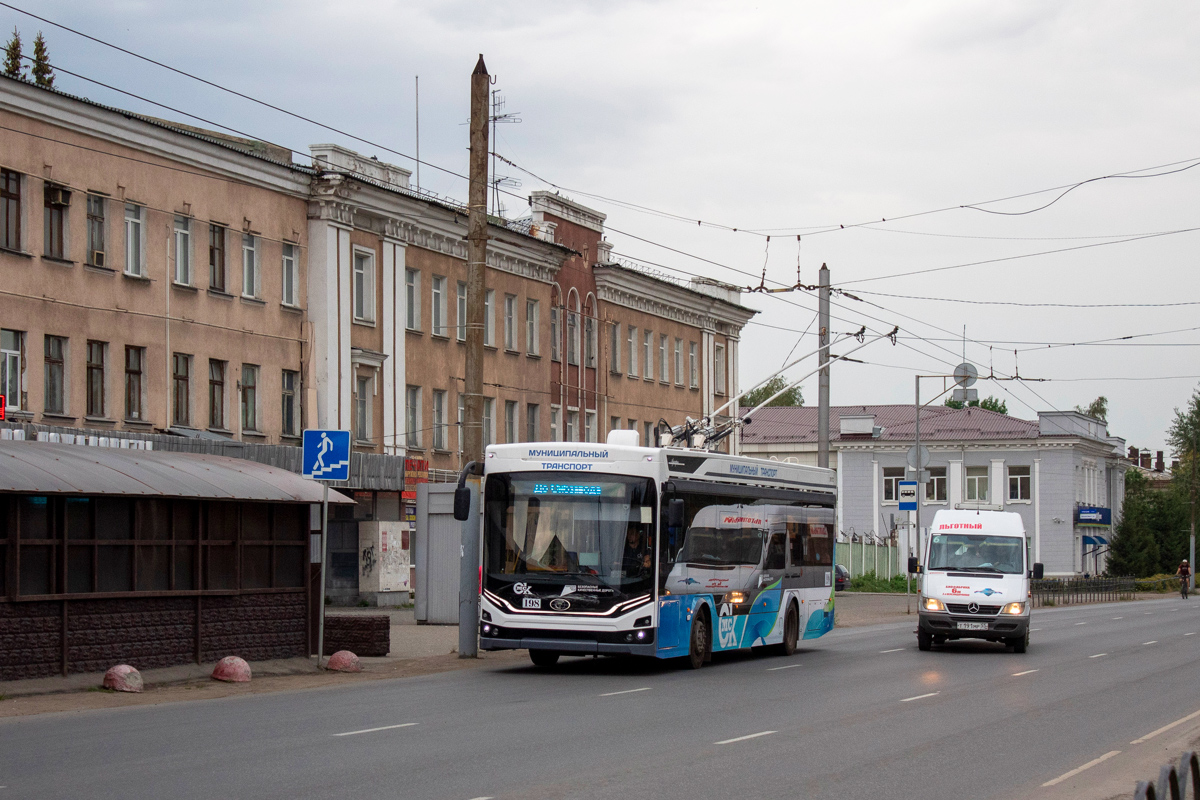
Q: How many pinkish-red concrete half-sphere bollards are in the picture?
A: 3